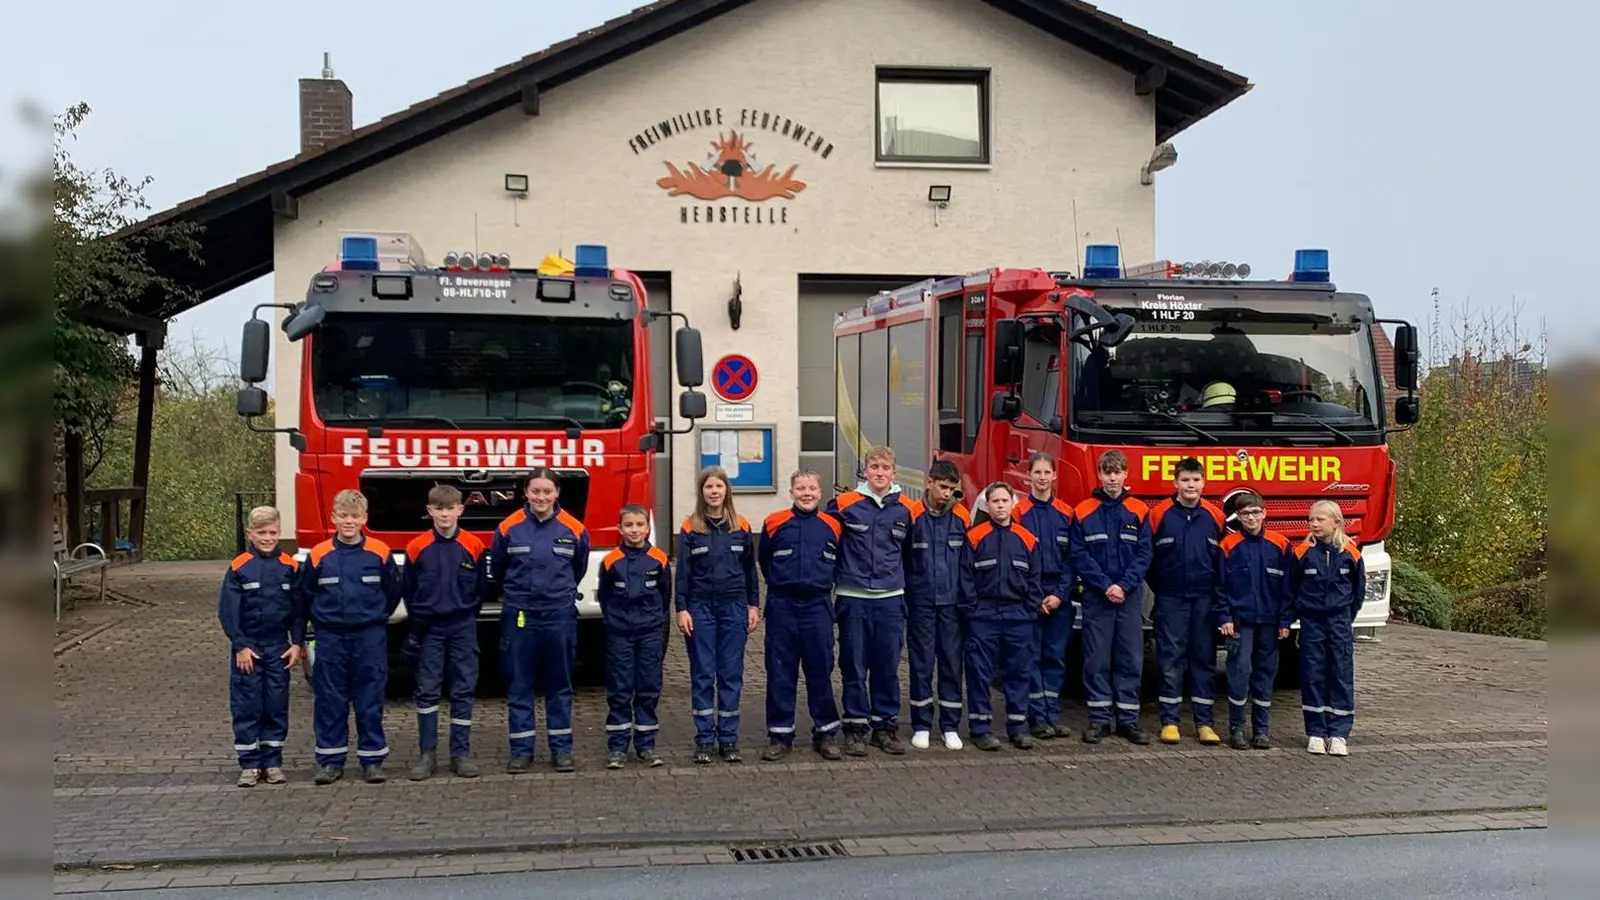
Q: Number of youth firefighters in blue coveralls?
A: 15